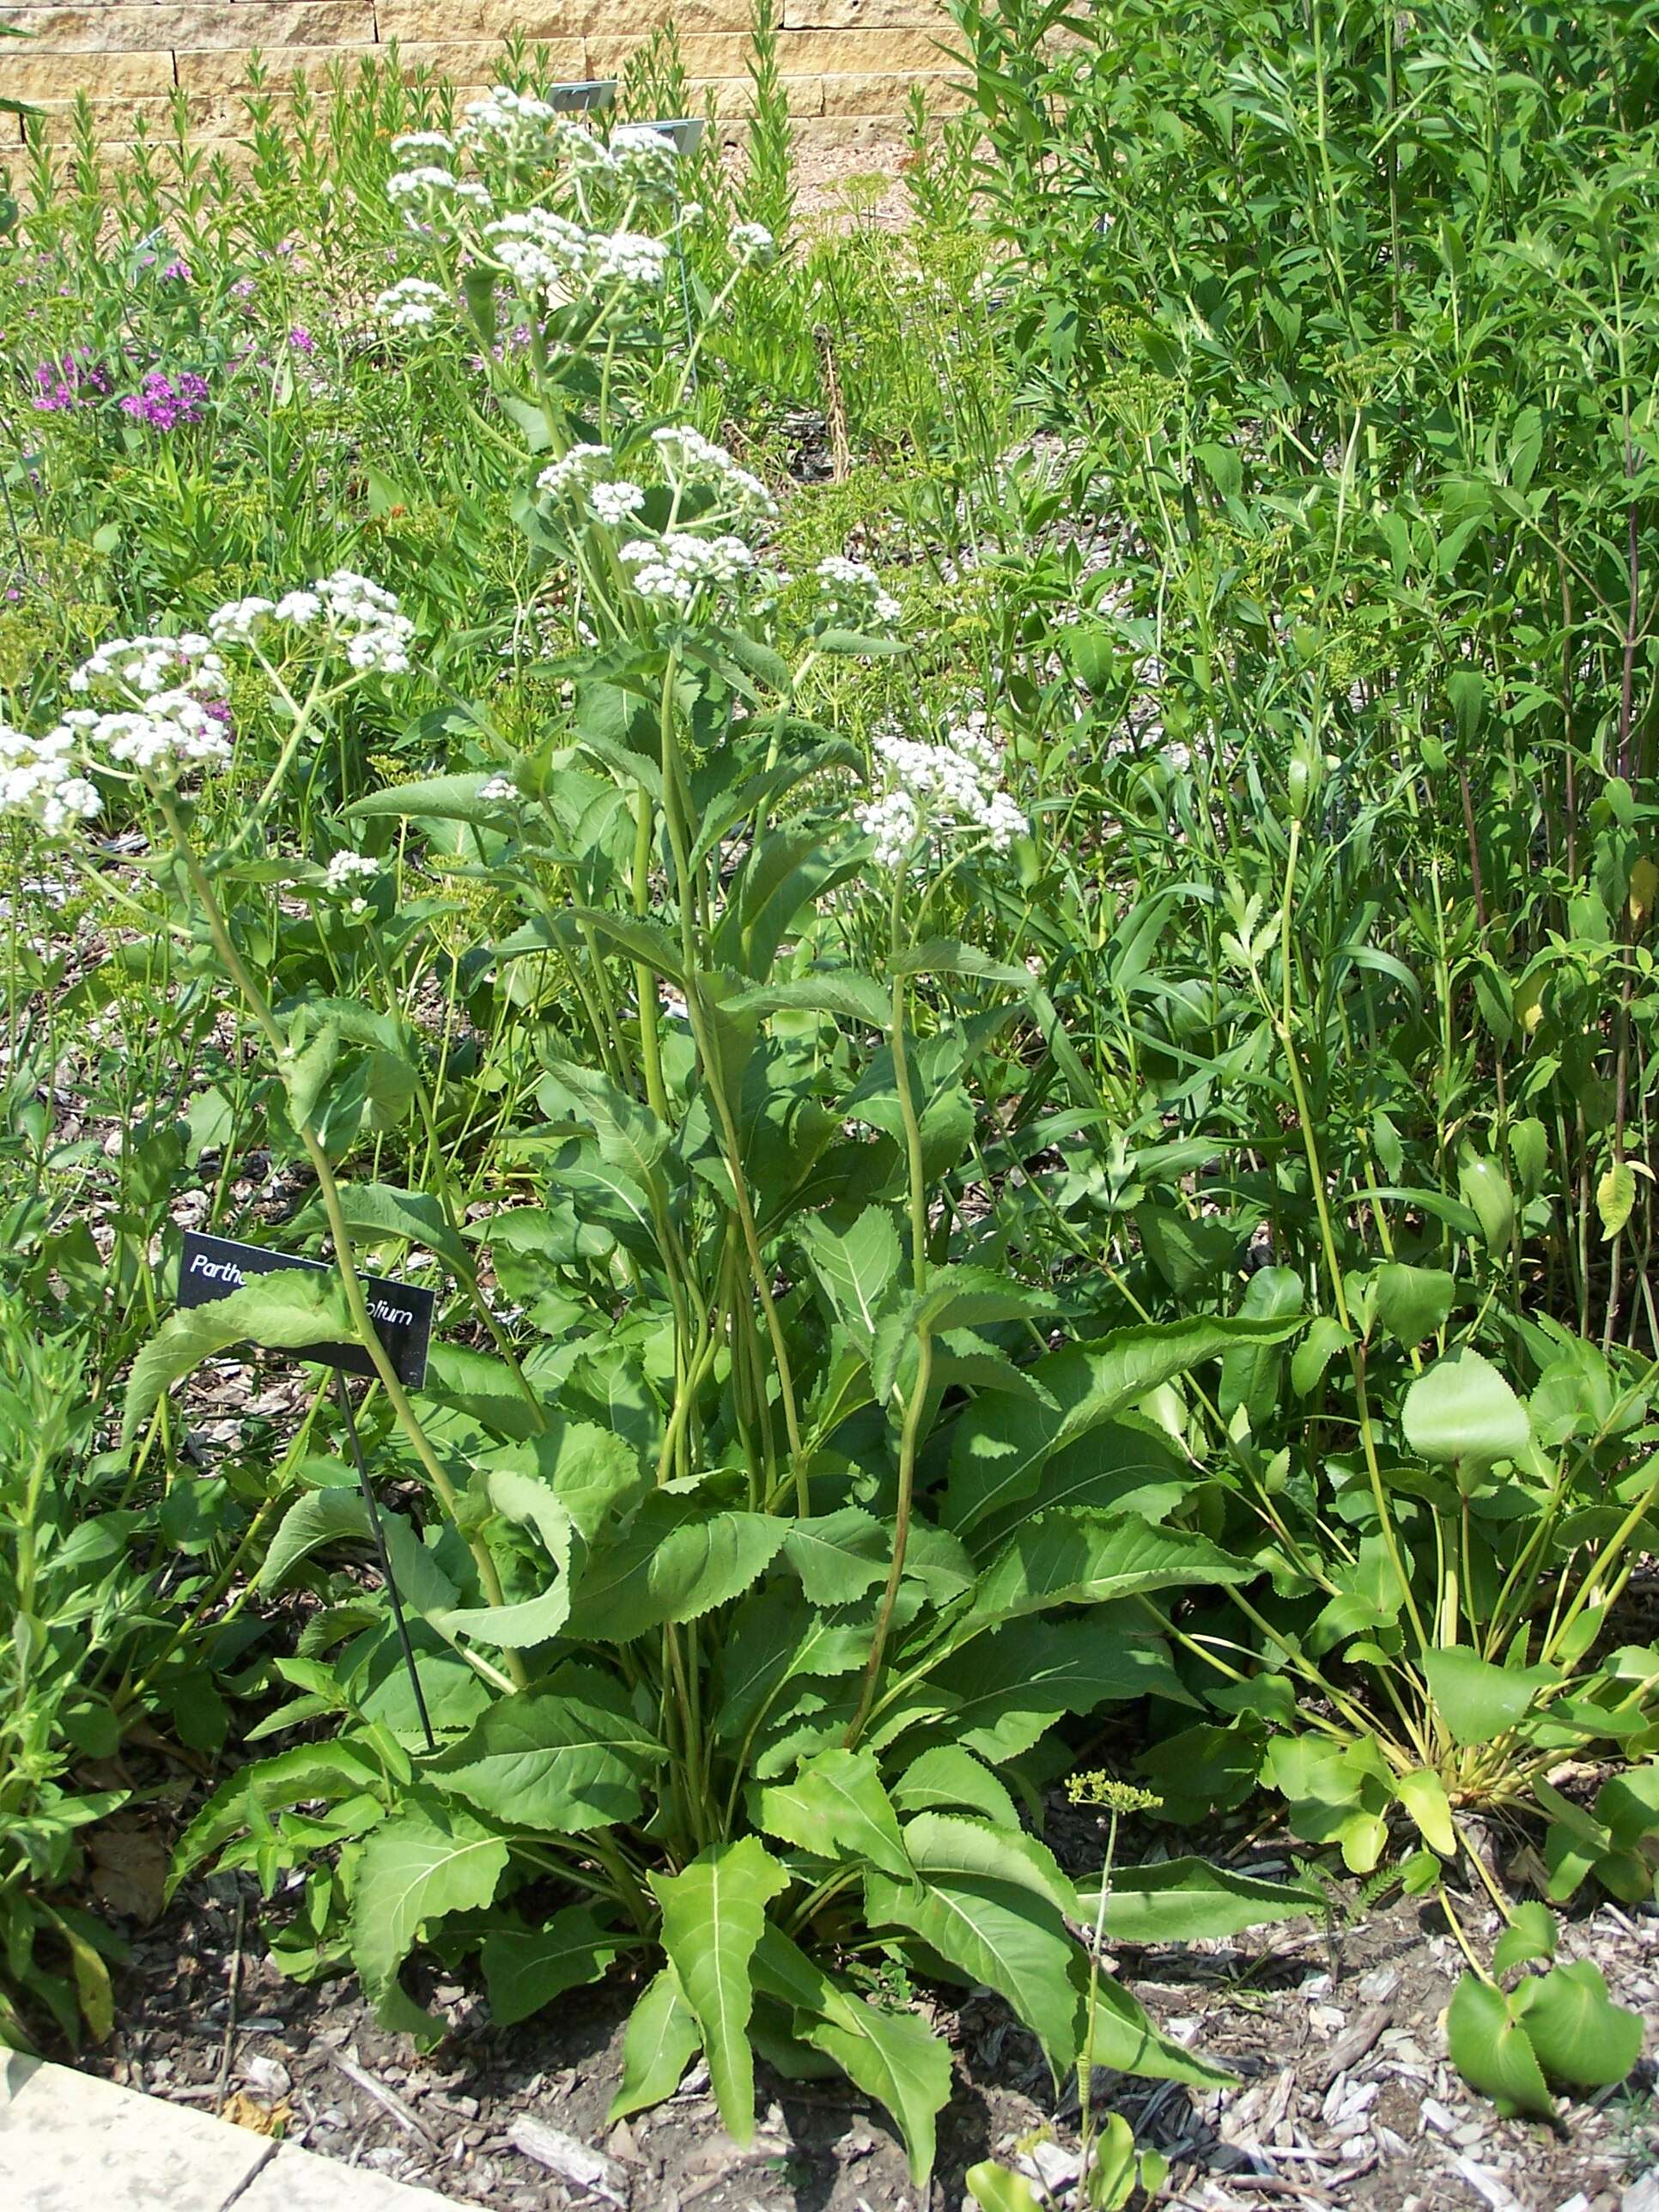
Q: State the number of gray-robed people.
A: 0